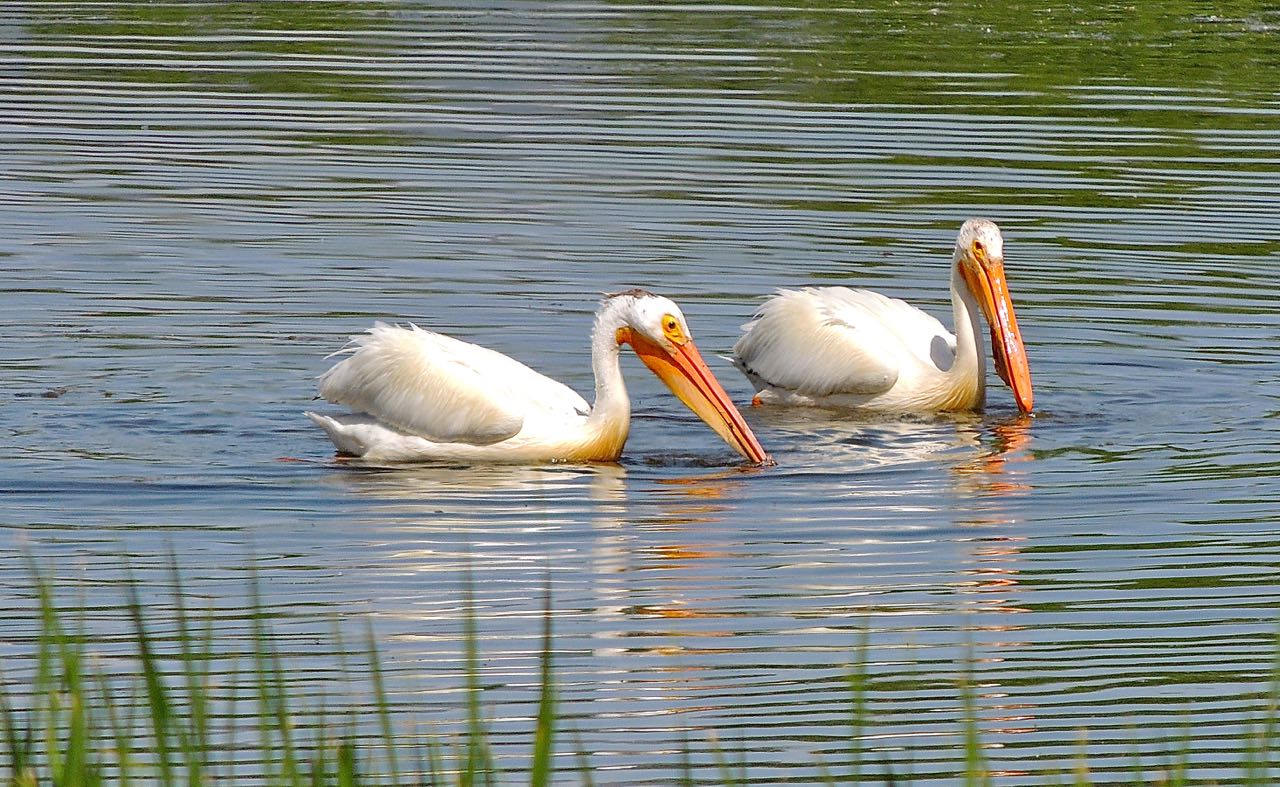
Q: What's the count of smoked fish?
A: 0